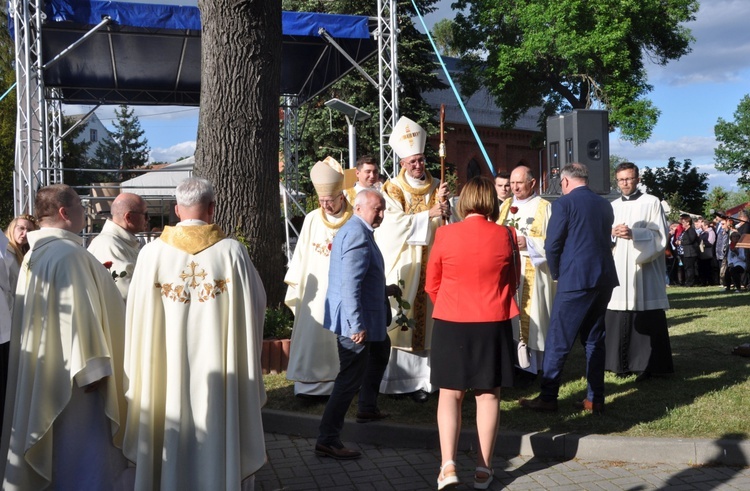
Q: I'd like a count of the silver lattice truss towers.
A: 4